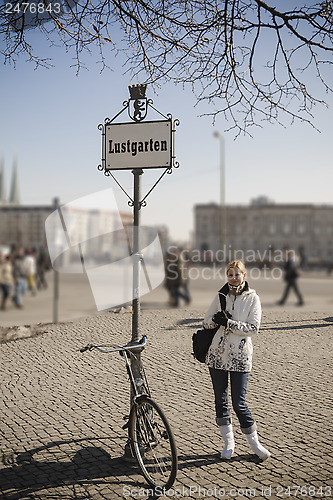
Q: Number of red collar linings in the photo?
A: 0